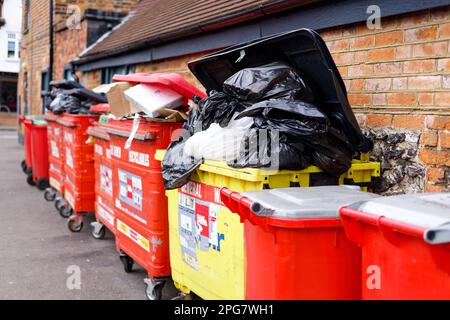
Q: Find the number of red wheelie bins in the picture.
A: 8